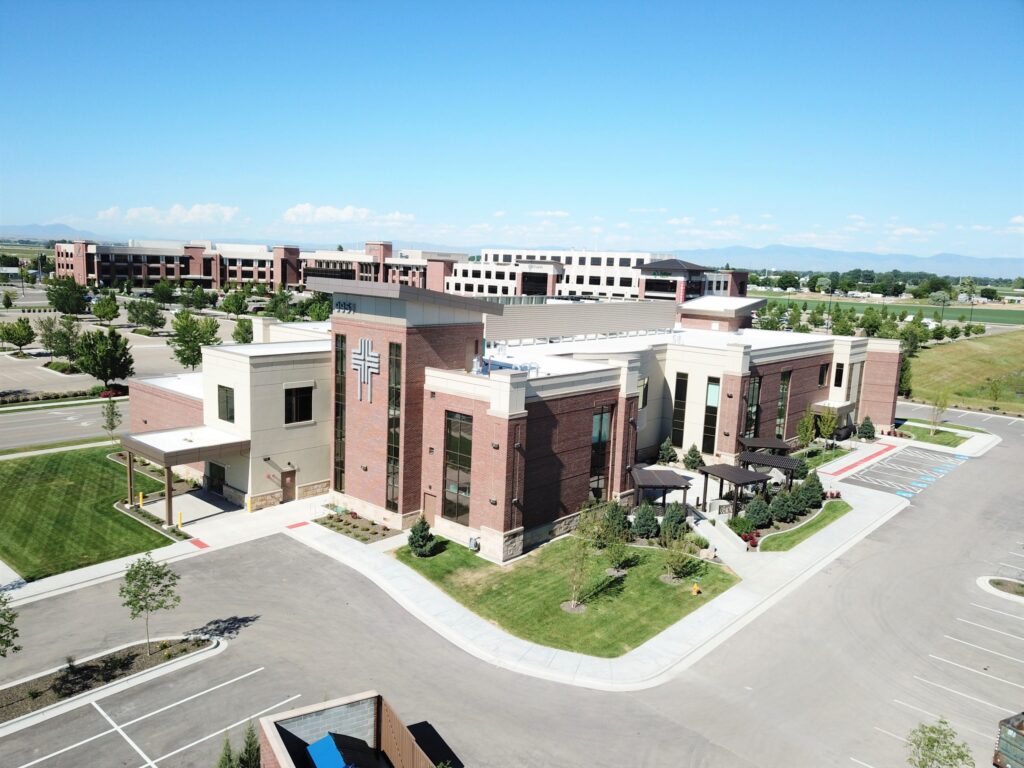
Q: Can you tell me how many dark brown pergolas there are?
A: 4